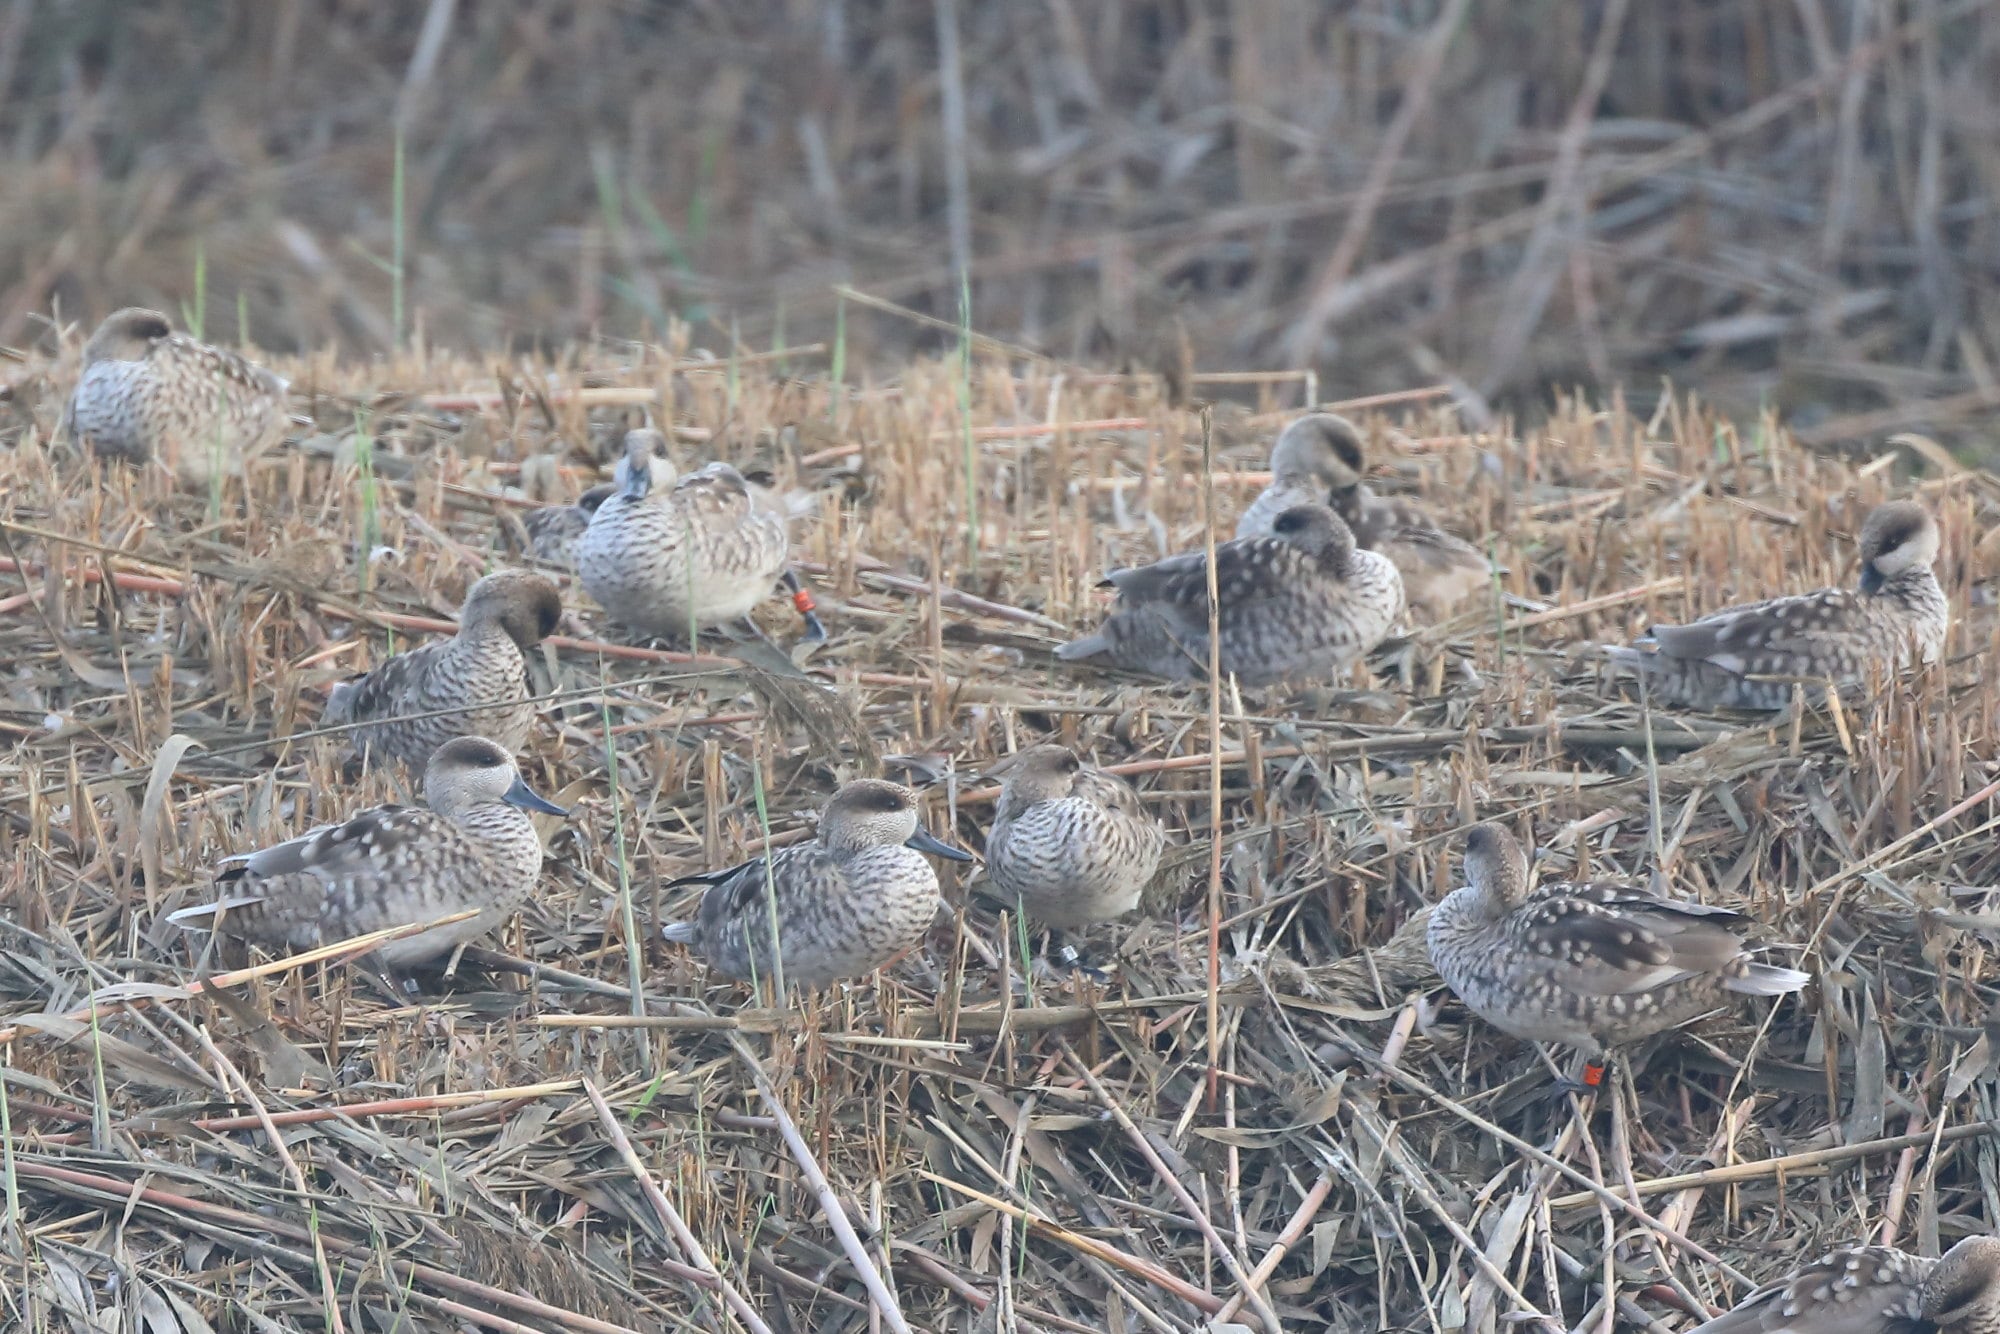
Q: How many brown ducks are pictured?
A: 12